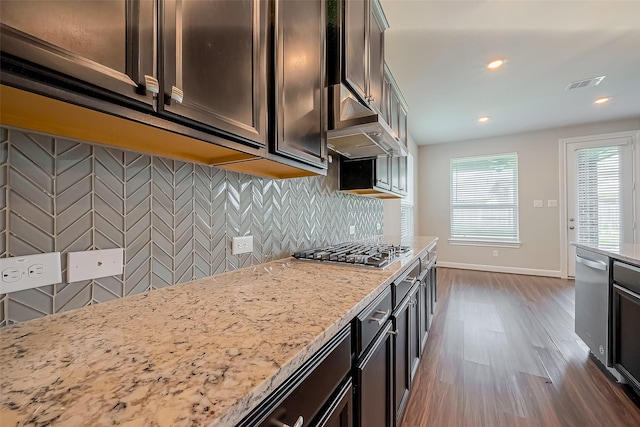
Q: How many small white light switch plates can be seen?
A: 2